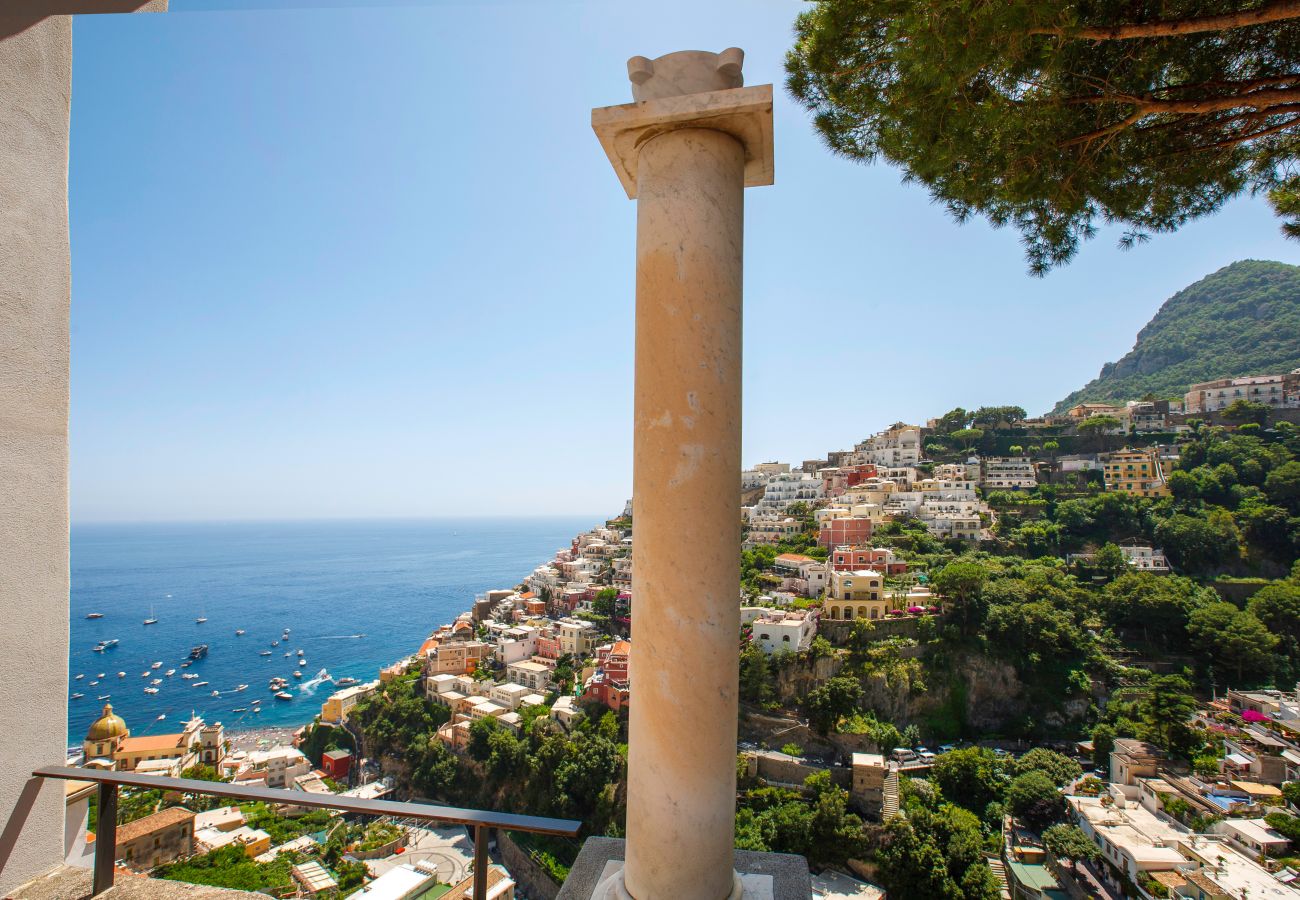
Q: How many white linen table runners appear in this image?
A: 0